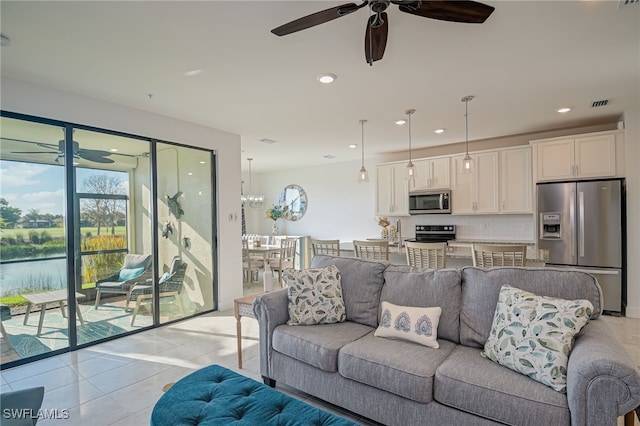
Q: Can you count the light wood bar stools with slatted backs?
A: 4